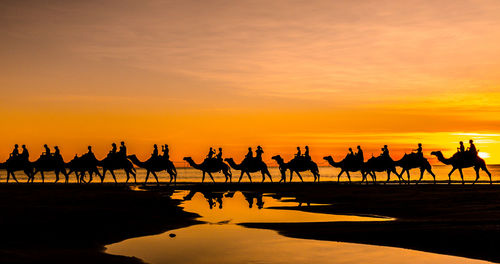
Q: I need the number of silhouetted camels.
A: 12